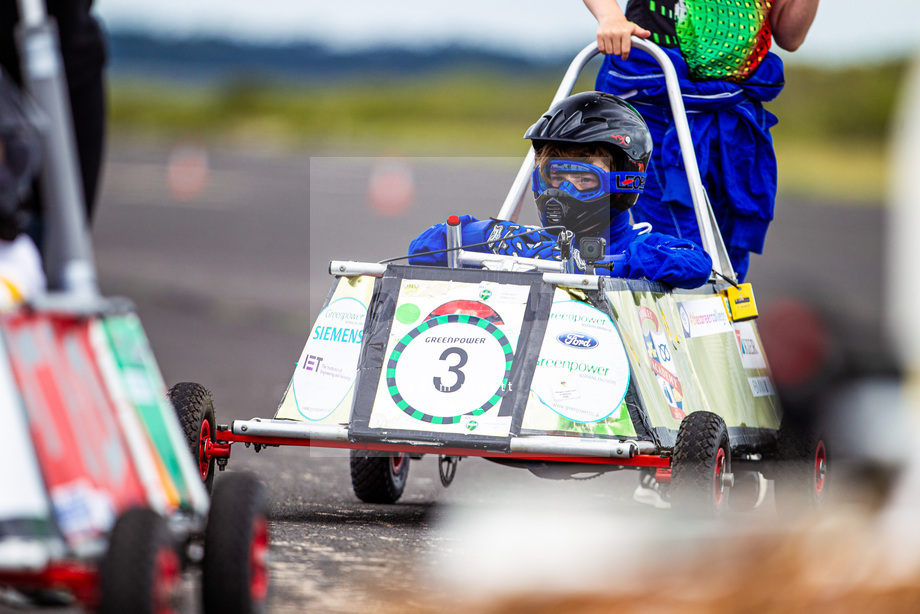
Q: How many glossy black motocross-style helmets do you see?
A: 1